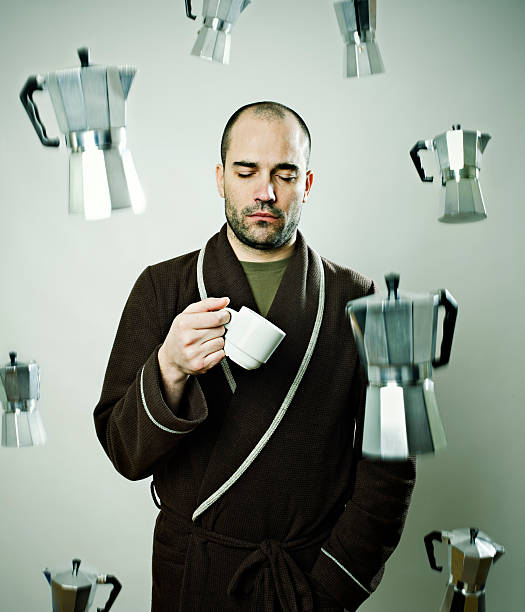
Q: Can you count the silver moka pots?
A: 8